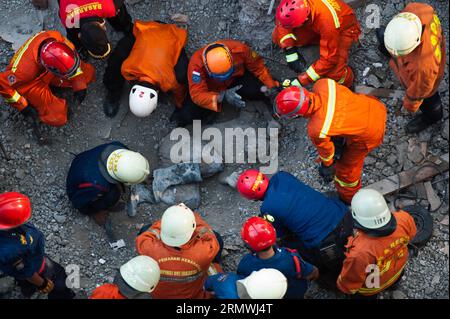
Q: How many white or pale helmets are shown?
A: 7